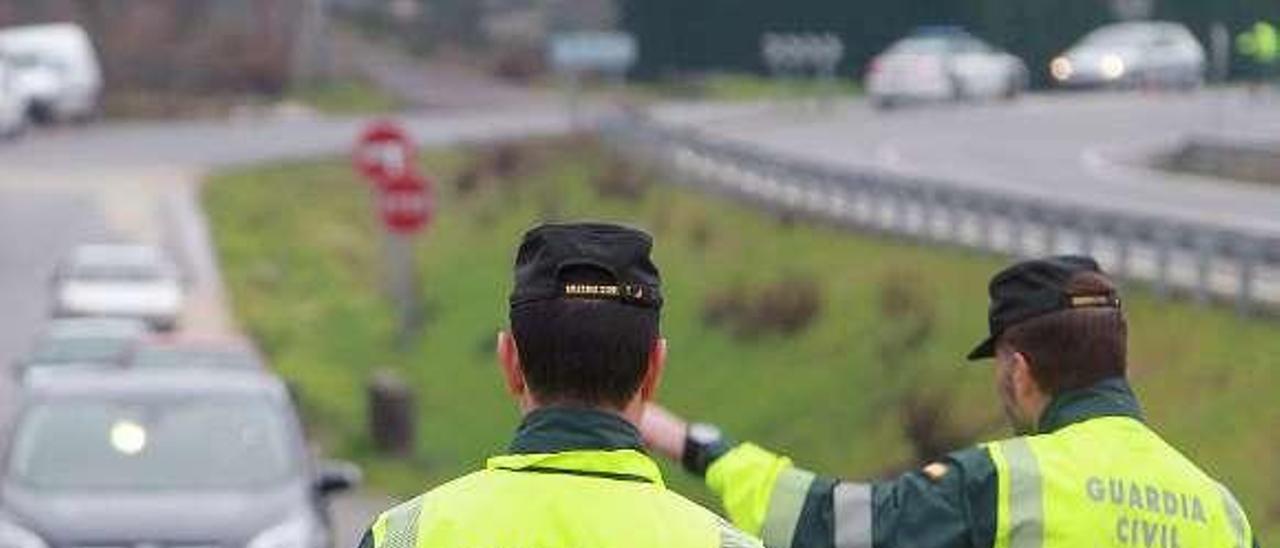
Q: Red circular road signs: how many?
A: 2